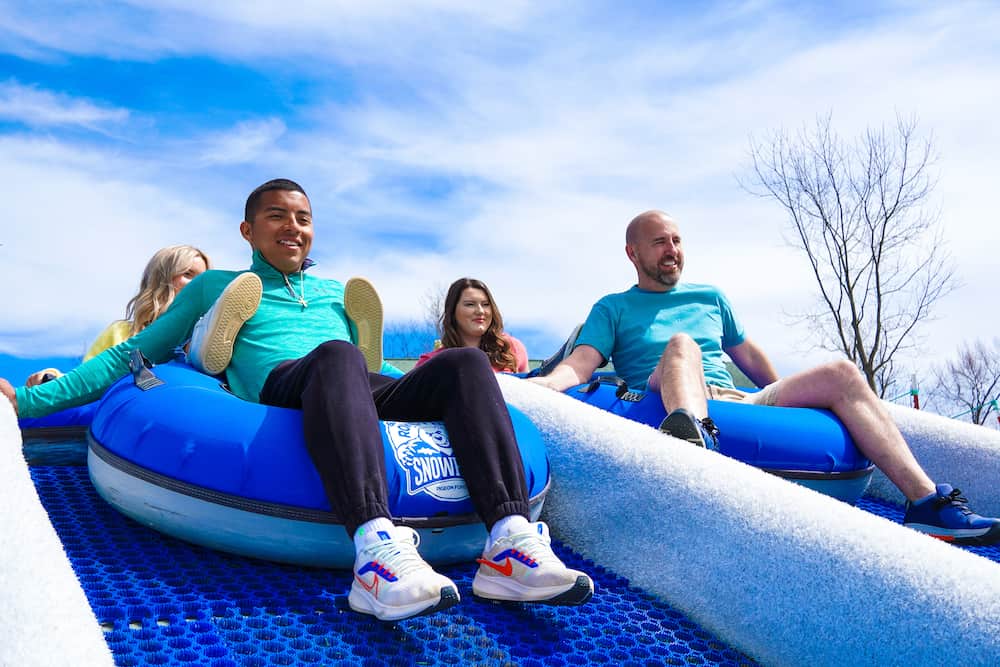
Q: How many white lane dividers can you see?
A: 3